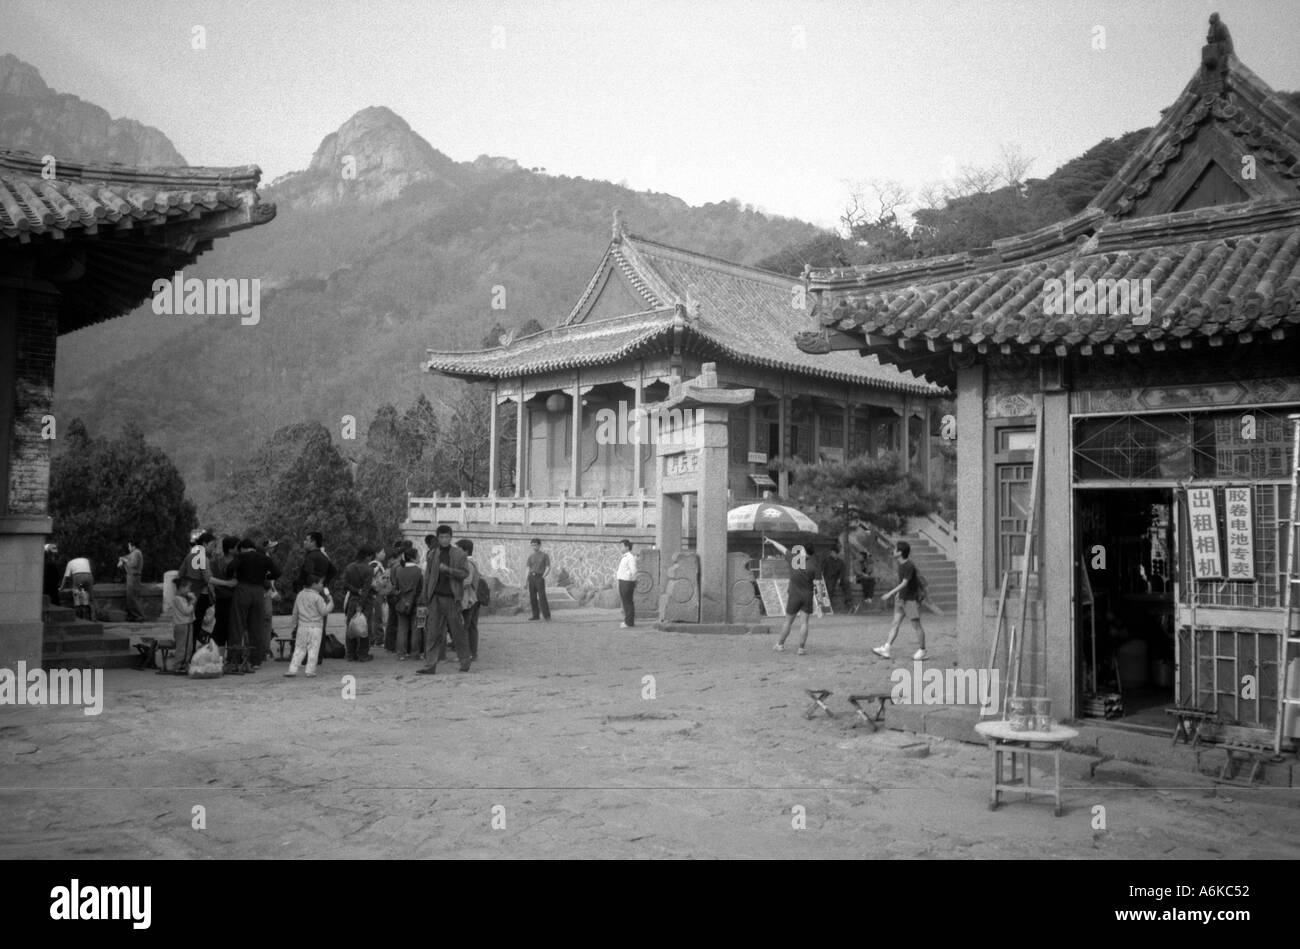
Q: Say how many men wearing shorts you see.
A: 2